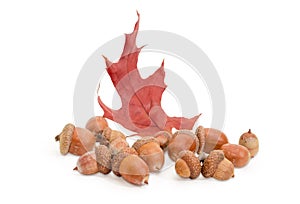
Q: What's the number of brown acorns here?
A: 14